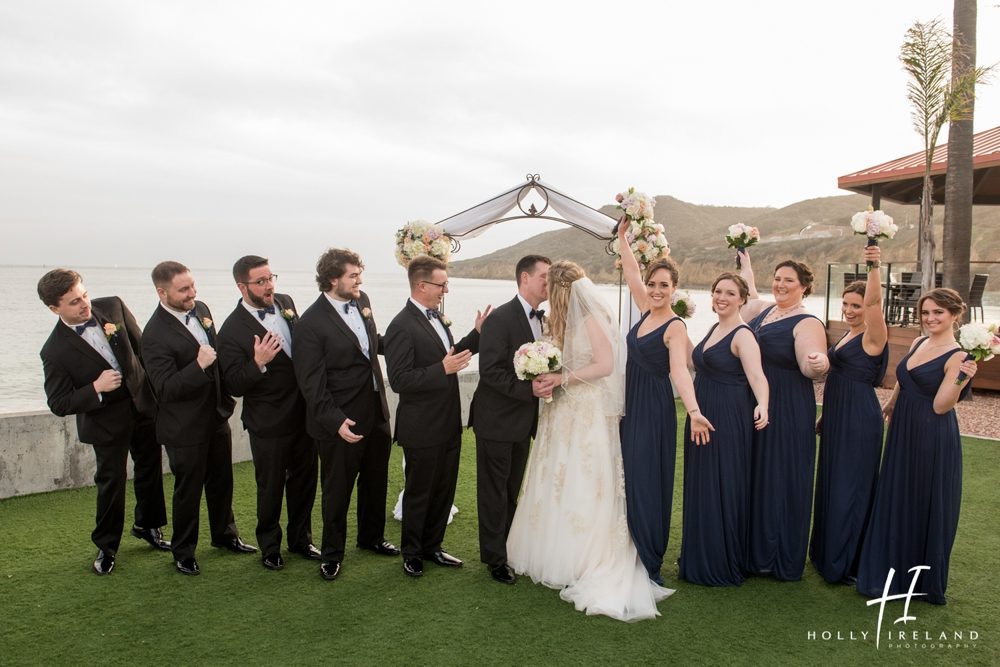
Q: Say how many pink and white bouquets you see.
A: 6